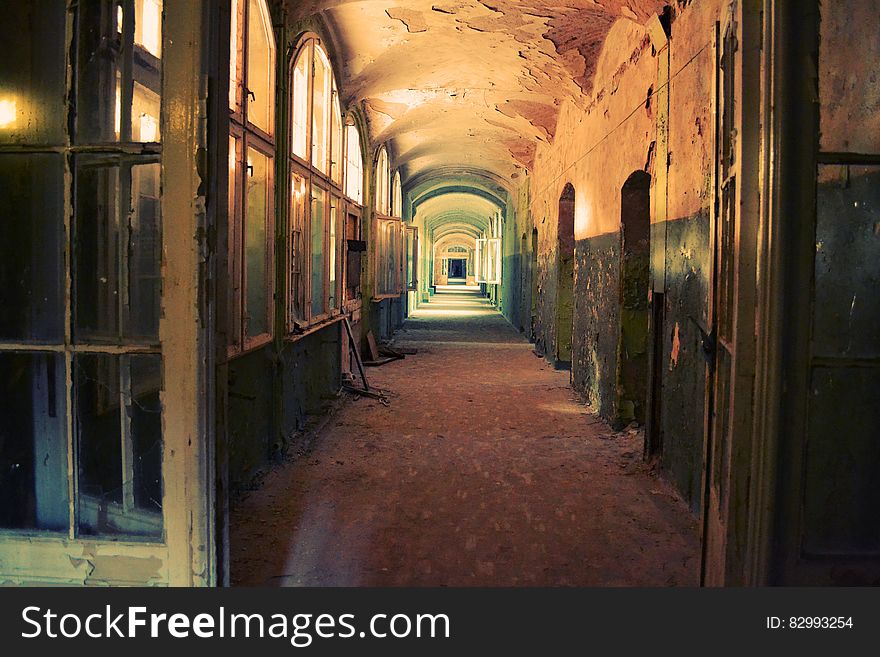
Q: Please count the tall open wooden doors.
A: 2